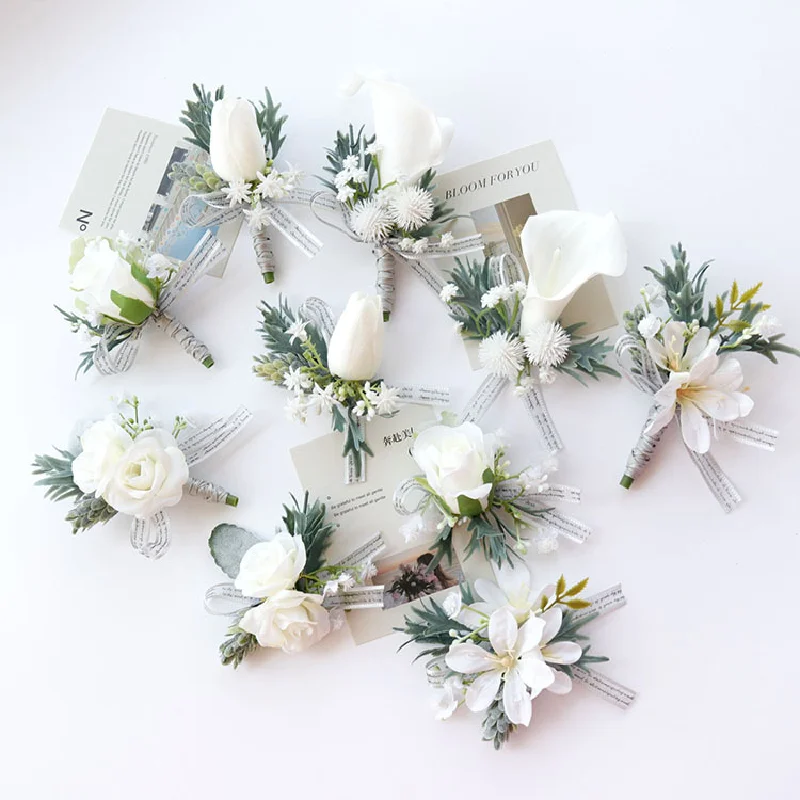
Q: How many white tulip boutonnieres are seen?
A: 2